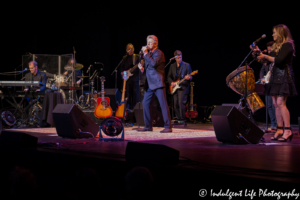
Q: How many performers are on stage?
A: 7